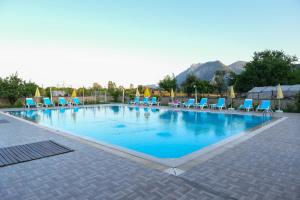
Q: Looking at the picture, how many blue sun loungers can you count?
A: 12